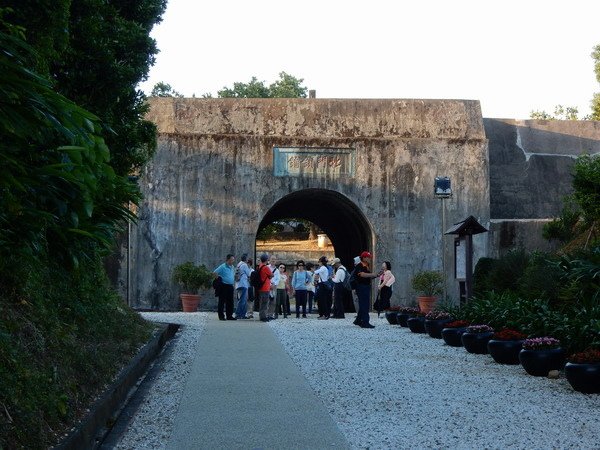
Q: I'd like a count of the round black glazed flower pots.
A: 9